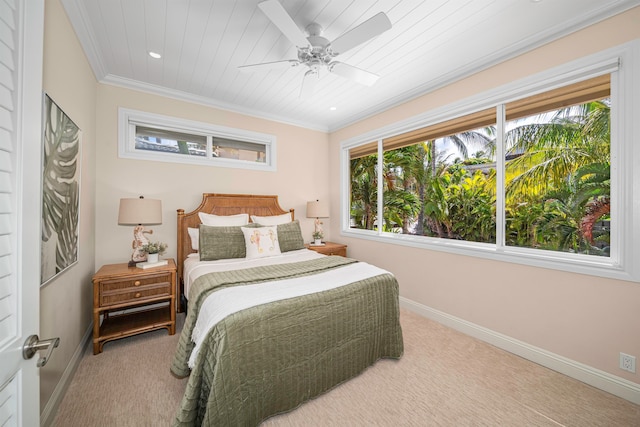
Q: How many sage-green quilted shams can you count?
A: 2